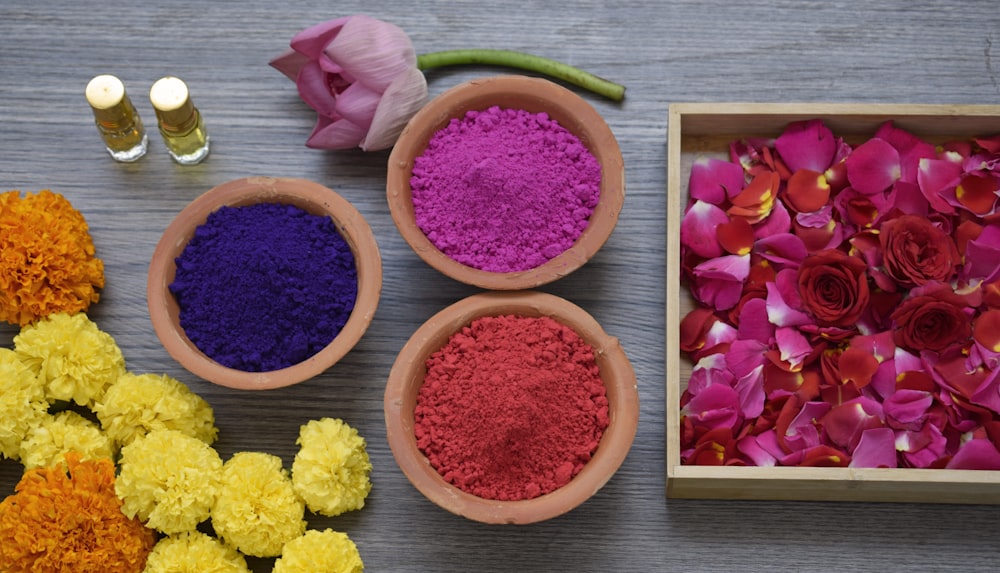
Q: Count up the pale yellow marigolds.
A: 9